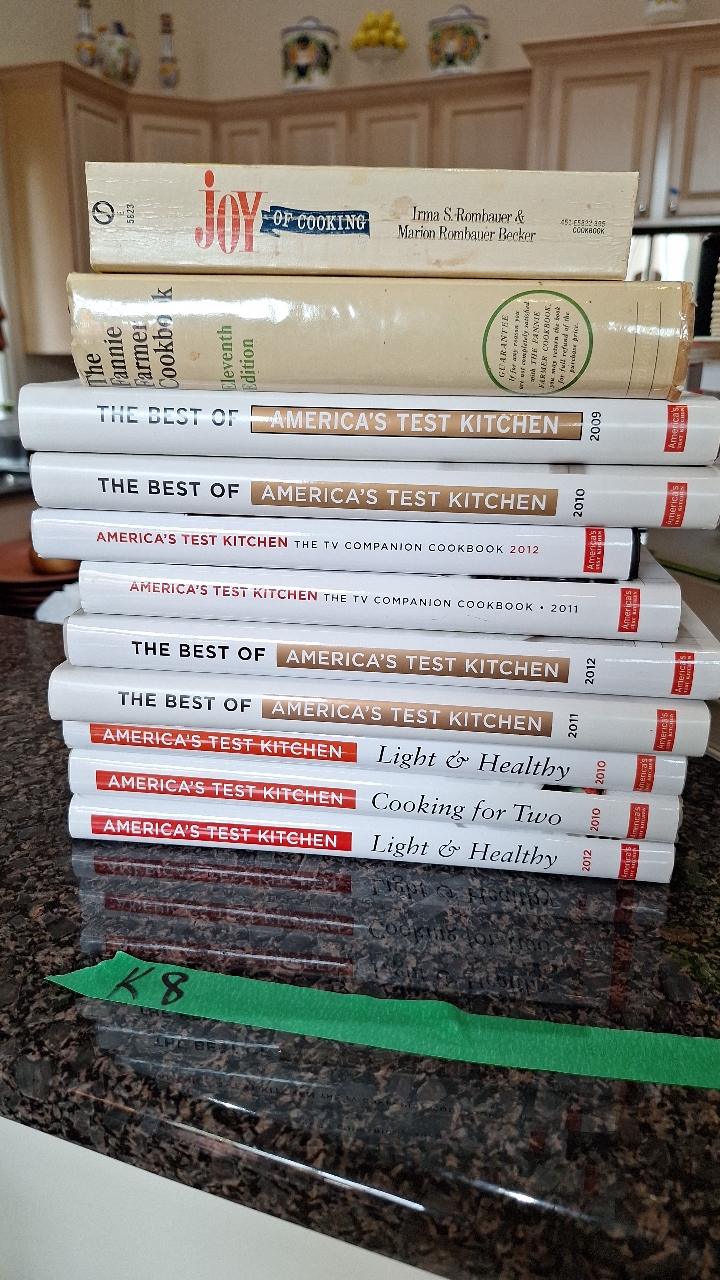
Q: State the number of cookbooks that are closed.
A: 11